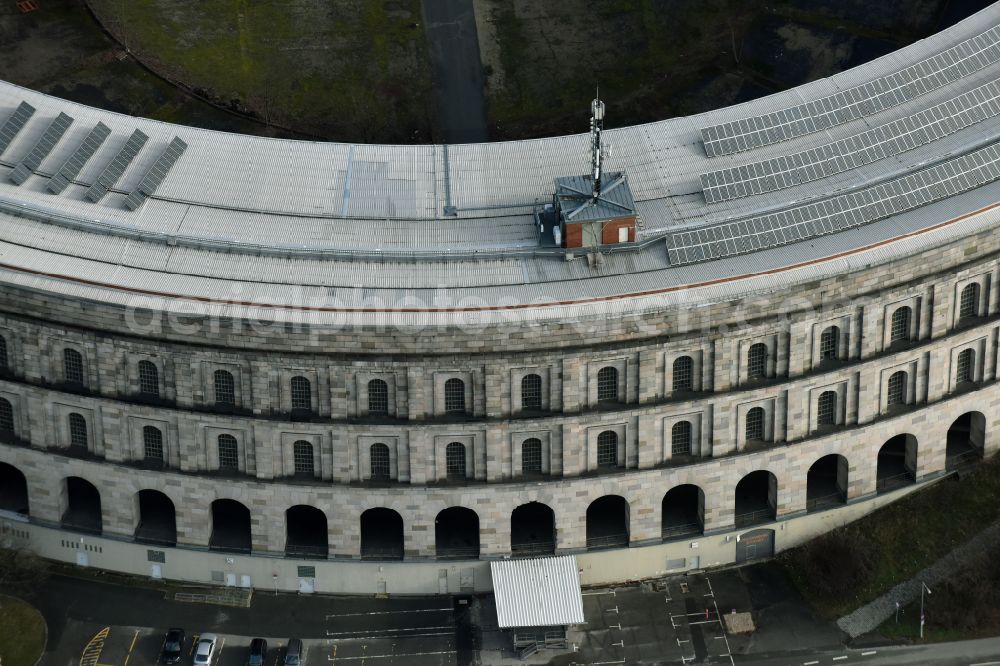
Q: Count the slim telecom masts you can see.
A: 1